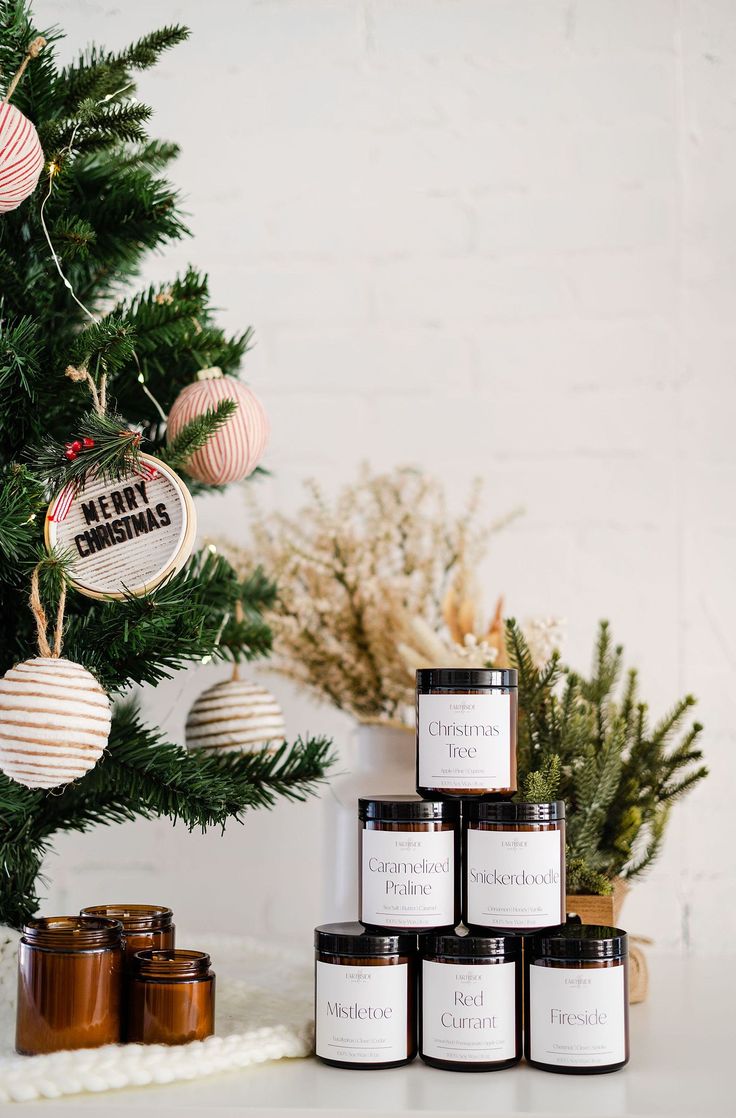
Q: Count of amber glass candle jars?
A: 9